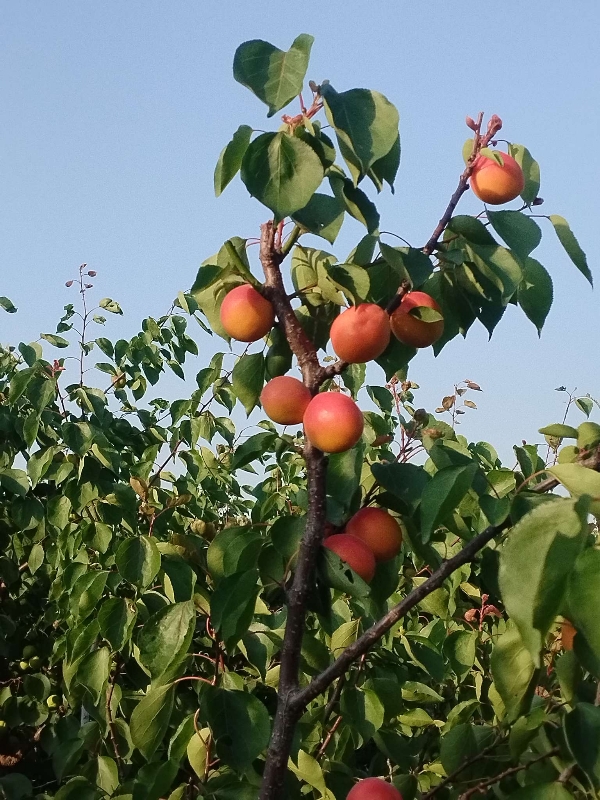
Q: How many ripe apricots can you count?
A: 9